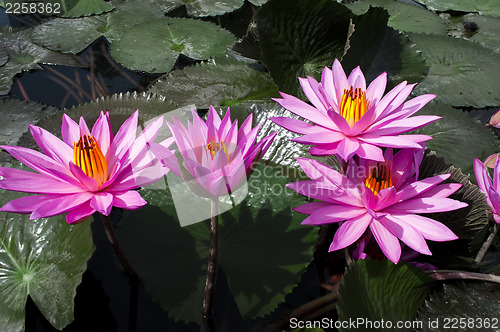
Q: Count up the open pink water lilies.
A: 4